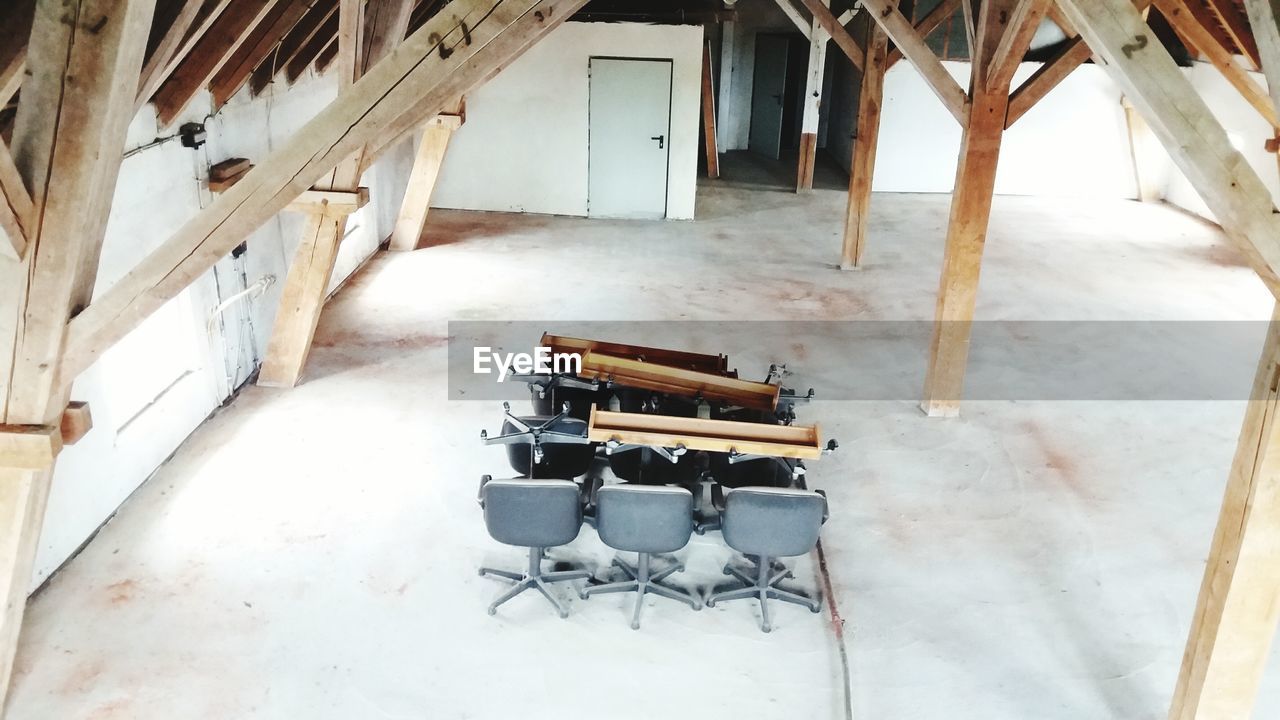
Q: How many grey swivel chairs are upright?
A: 3